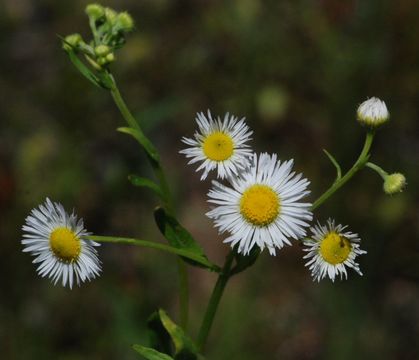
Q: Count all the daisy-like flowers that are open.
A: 4